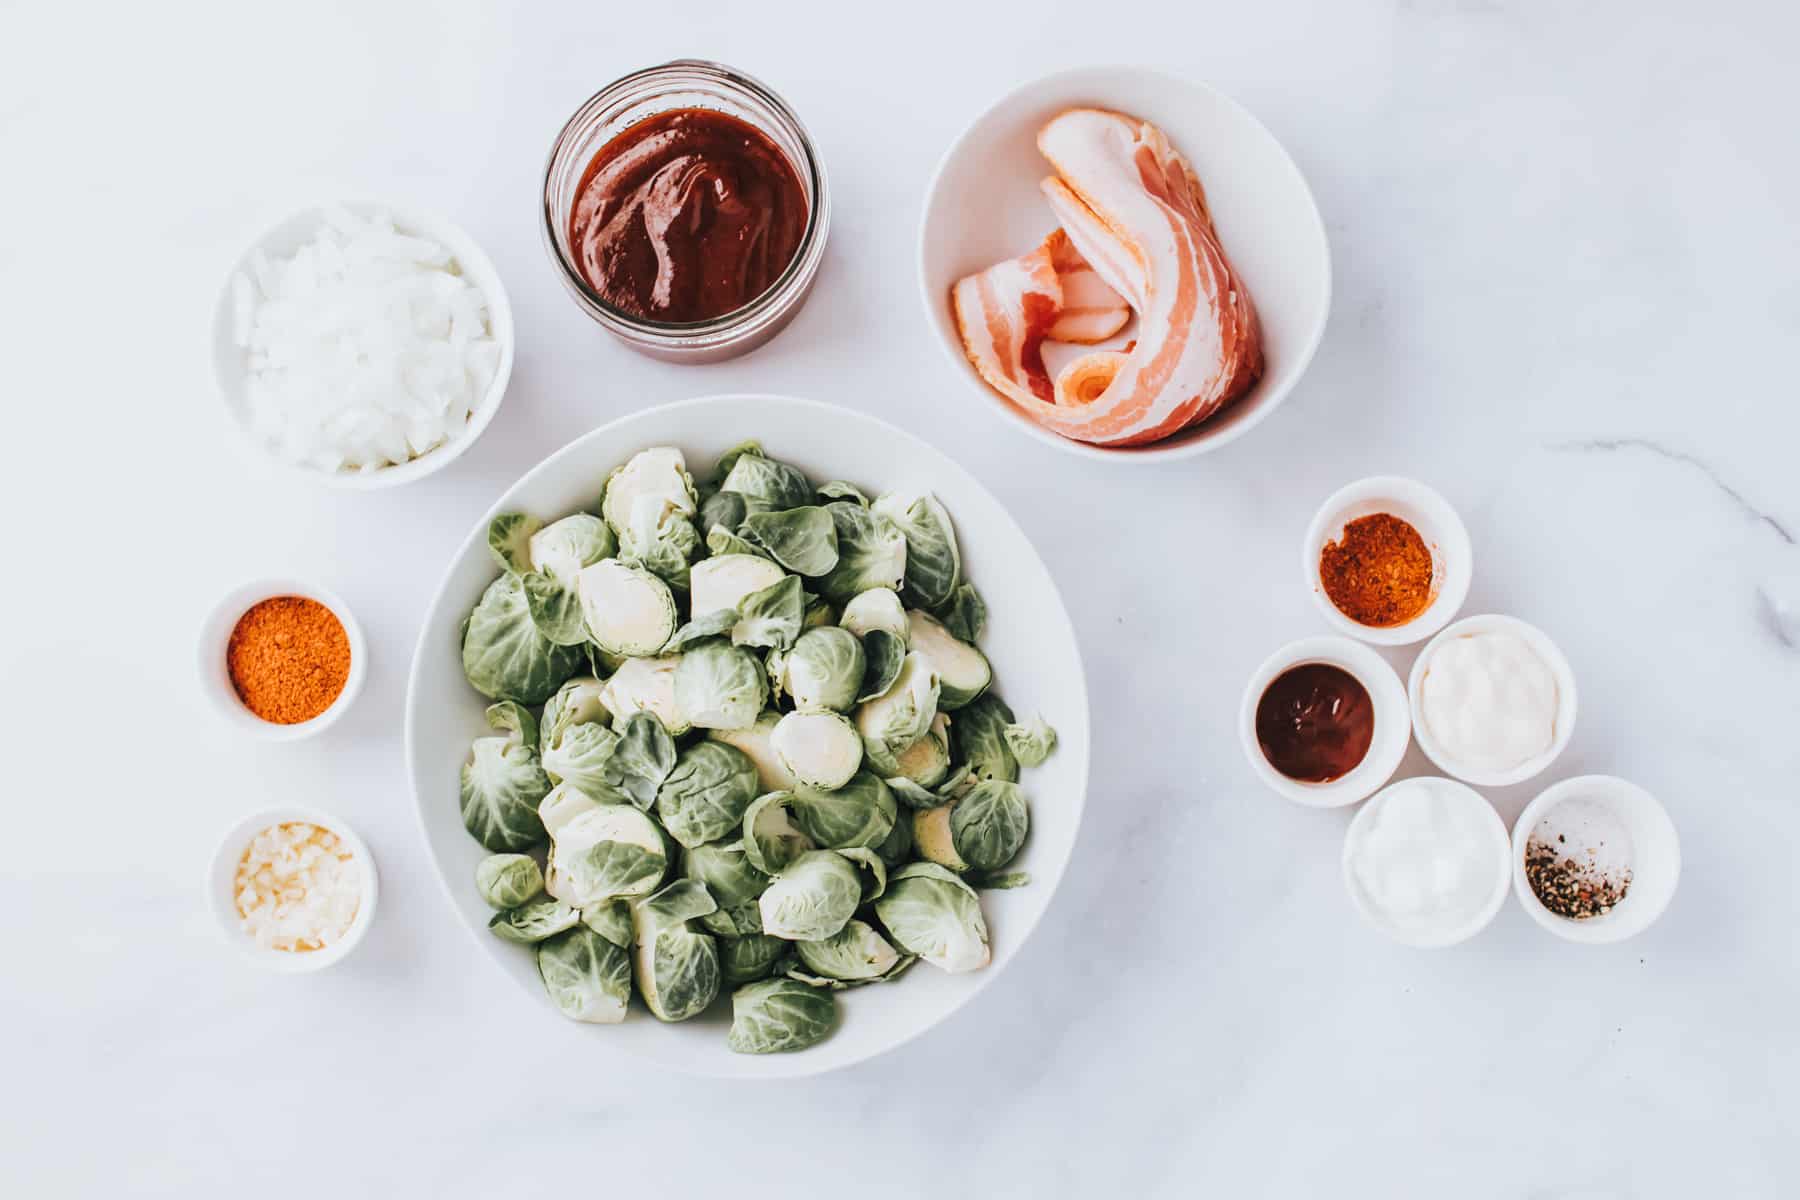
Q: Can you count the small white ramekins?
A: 7